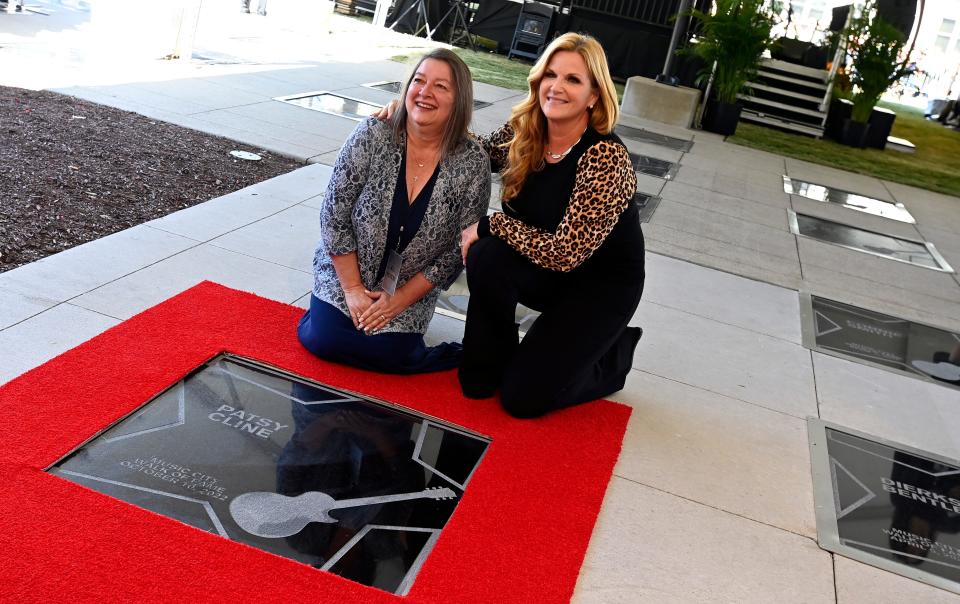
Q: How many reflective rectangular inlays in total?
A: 11